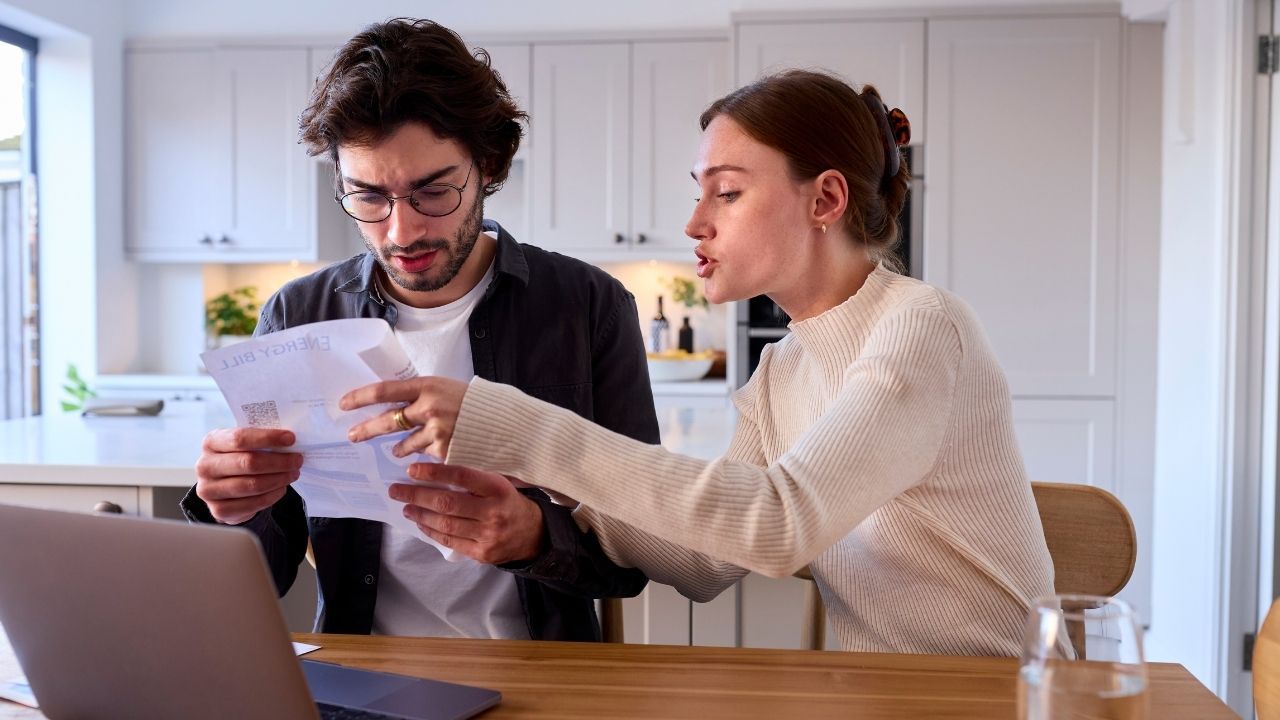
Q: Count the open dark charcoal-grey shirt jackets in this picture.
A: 1